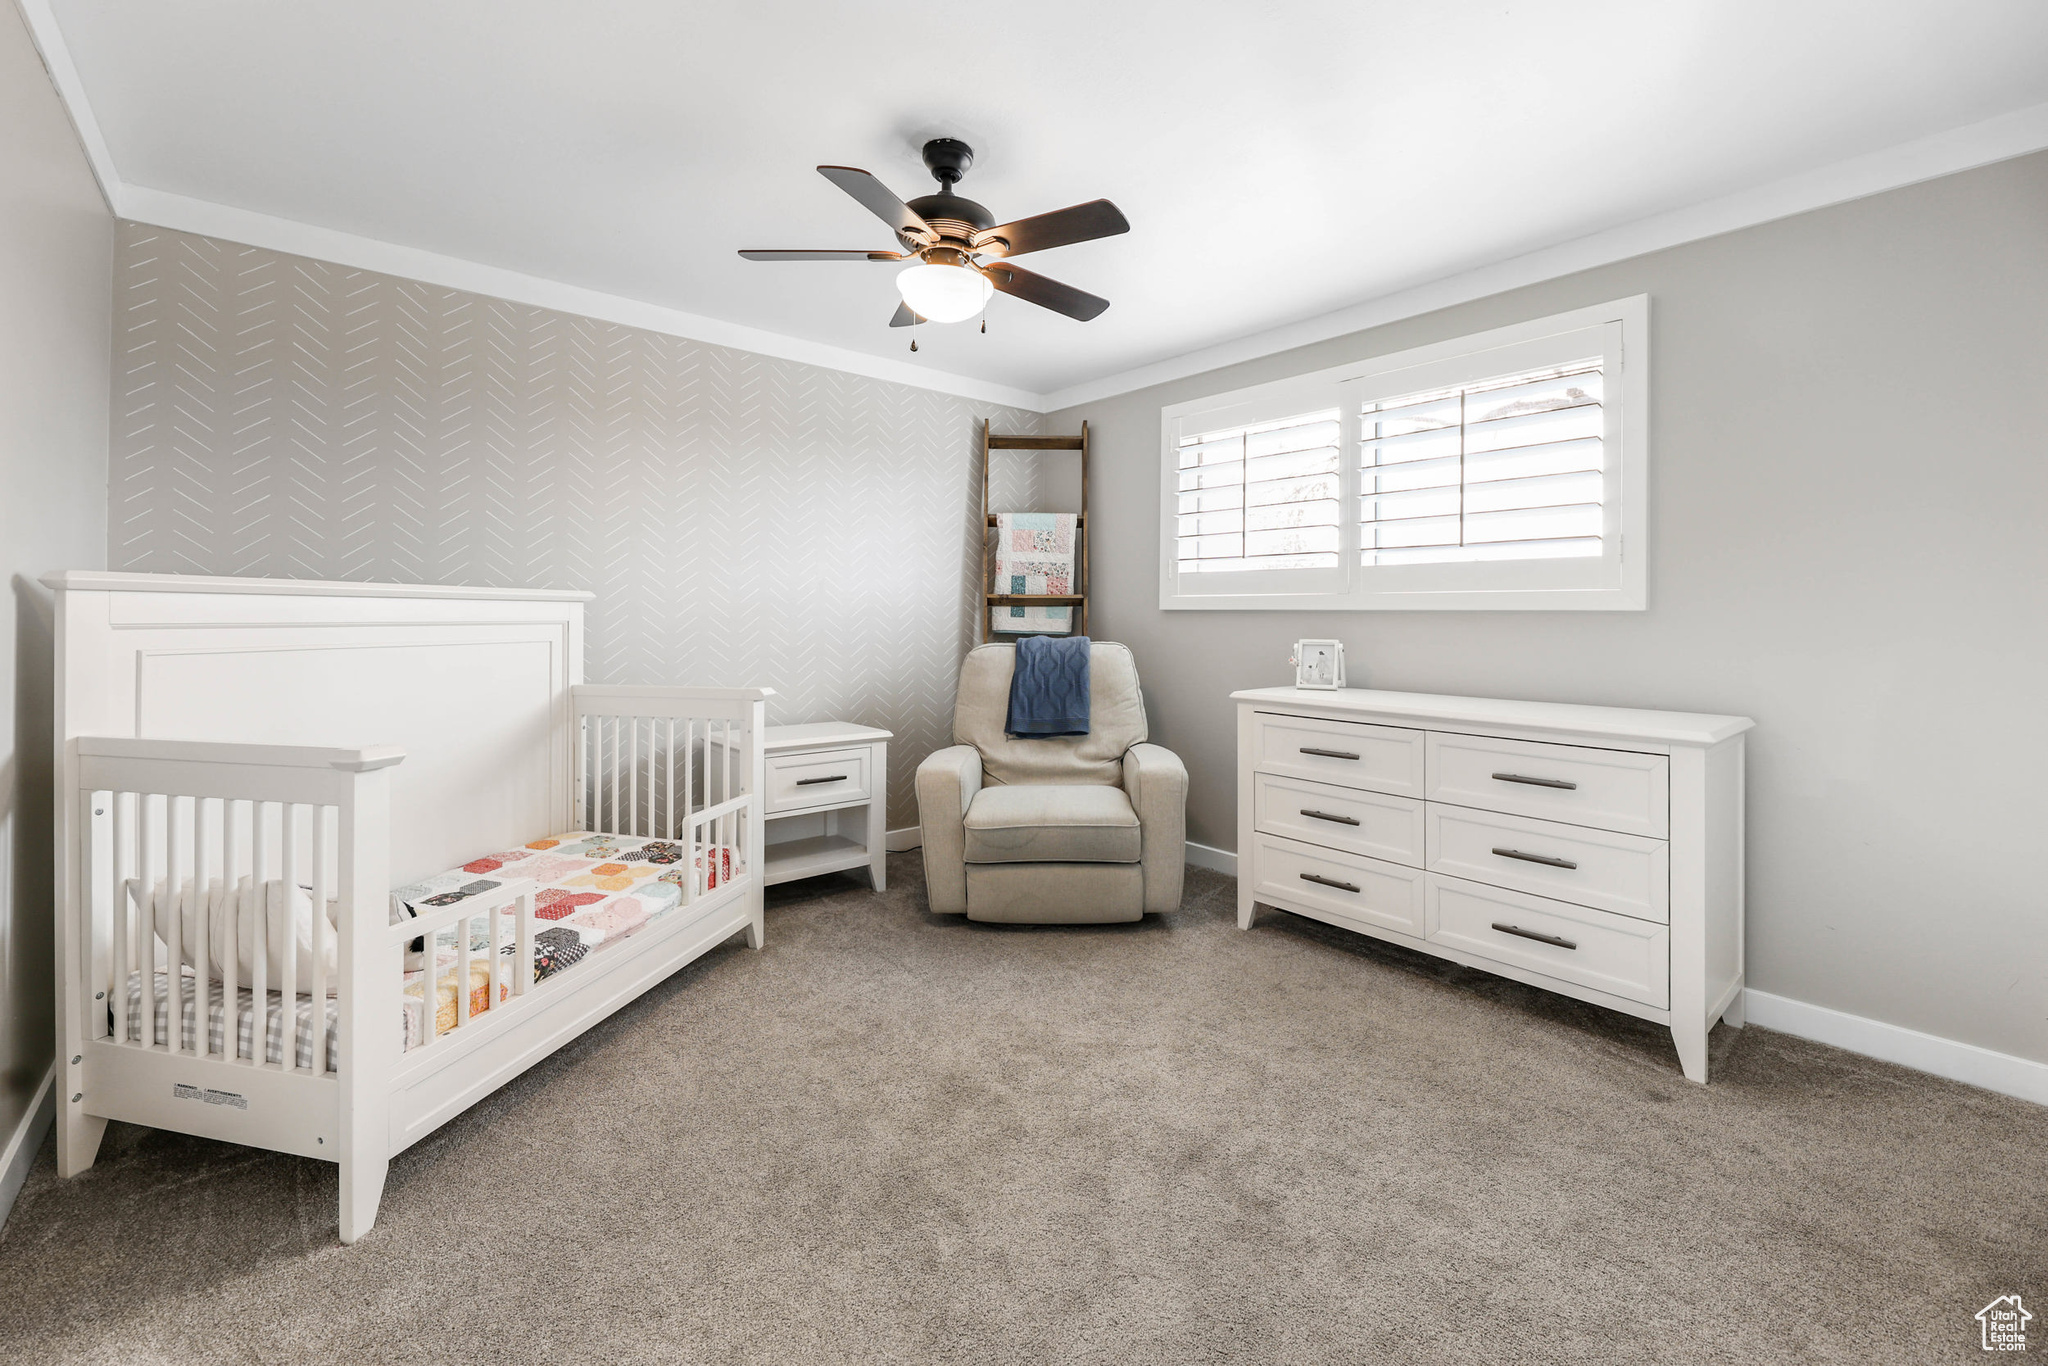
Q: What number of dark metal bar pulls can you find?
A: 7